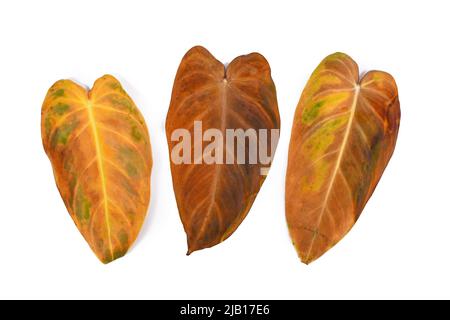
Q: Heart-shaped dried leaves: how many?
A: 3